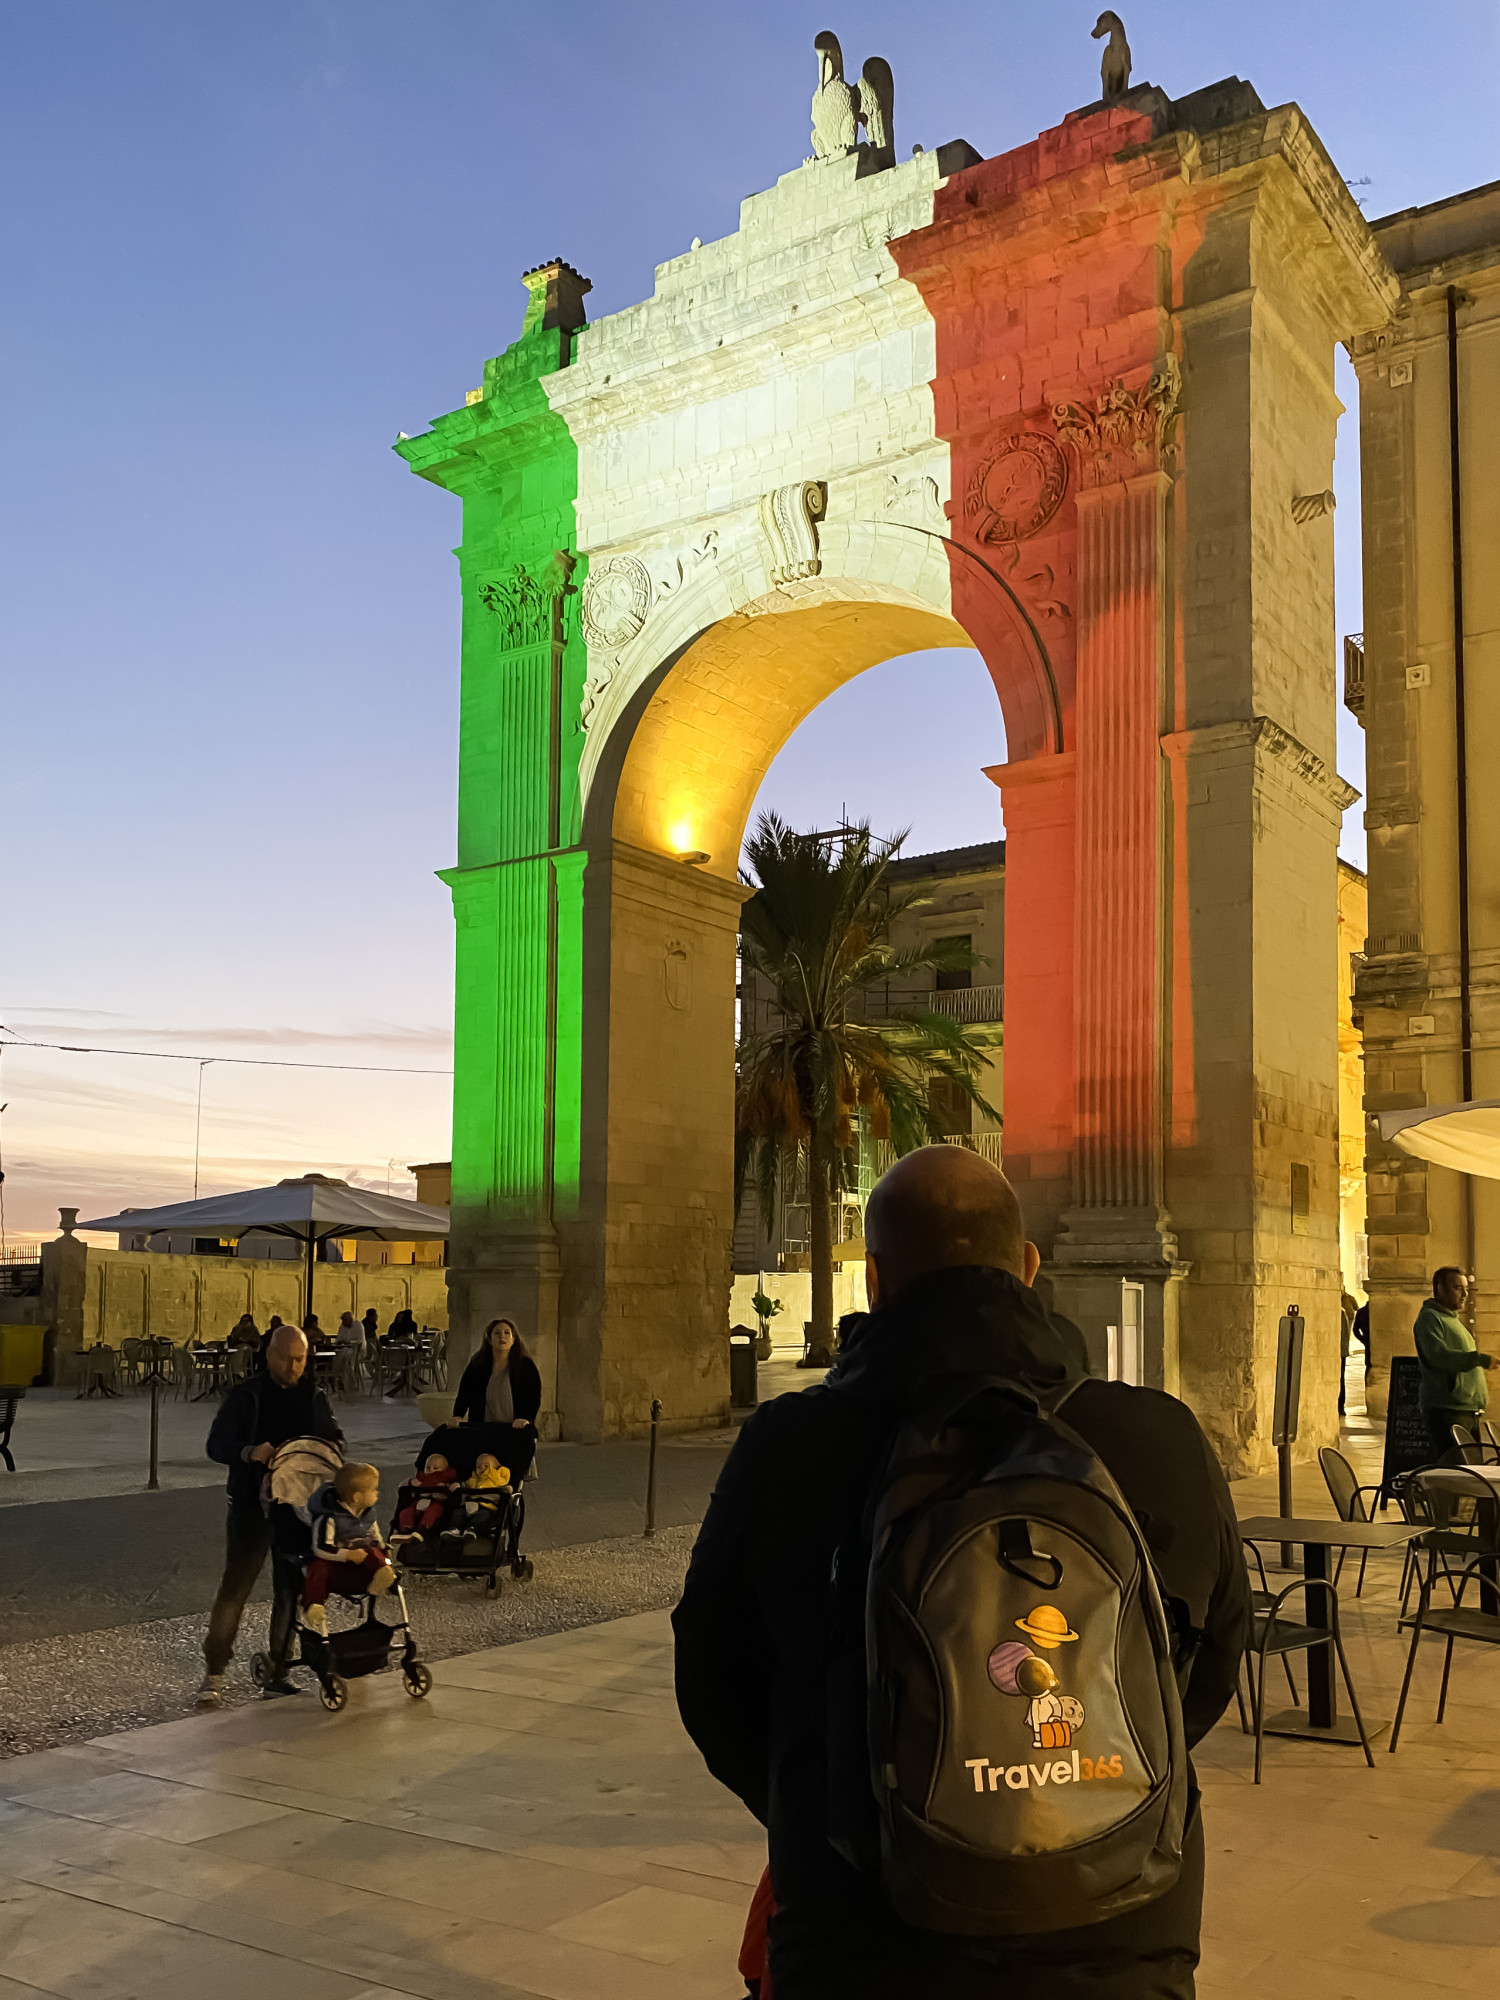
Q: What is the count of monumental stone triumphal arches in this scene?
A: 1